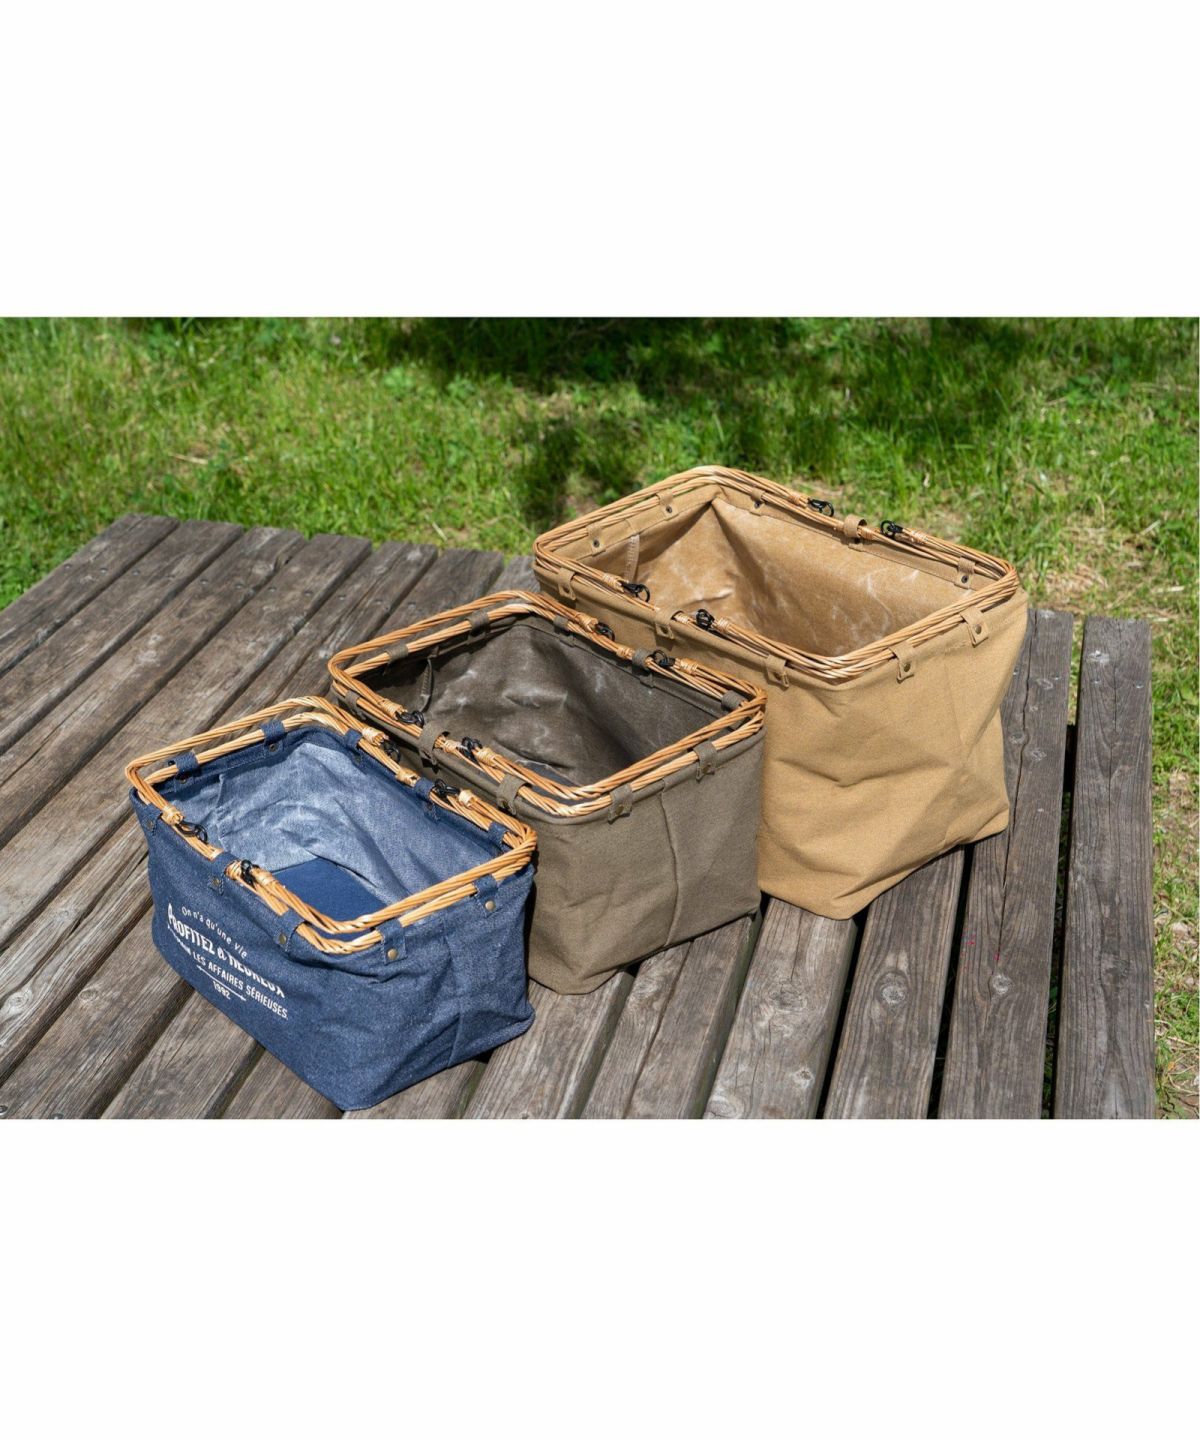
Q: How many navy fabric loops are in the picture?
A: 10